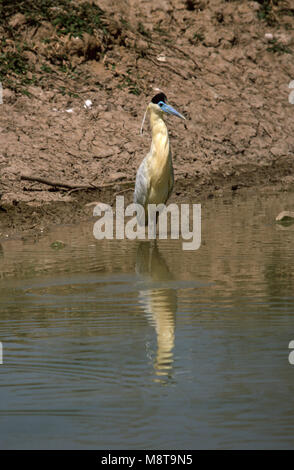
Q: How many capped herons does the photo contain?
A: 1